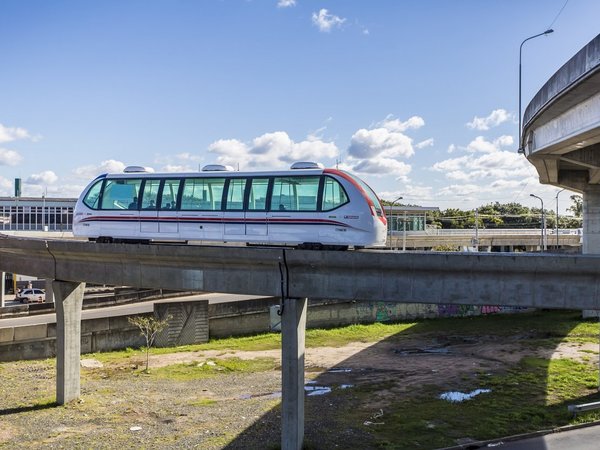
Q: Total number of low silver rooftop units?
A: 3